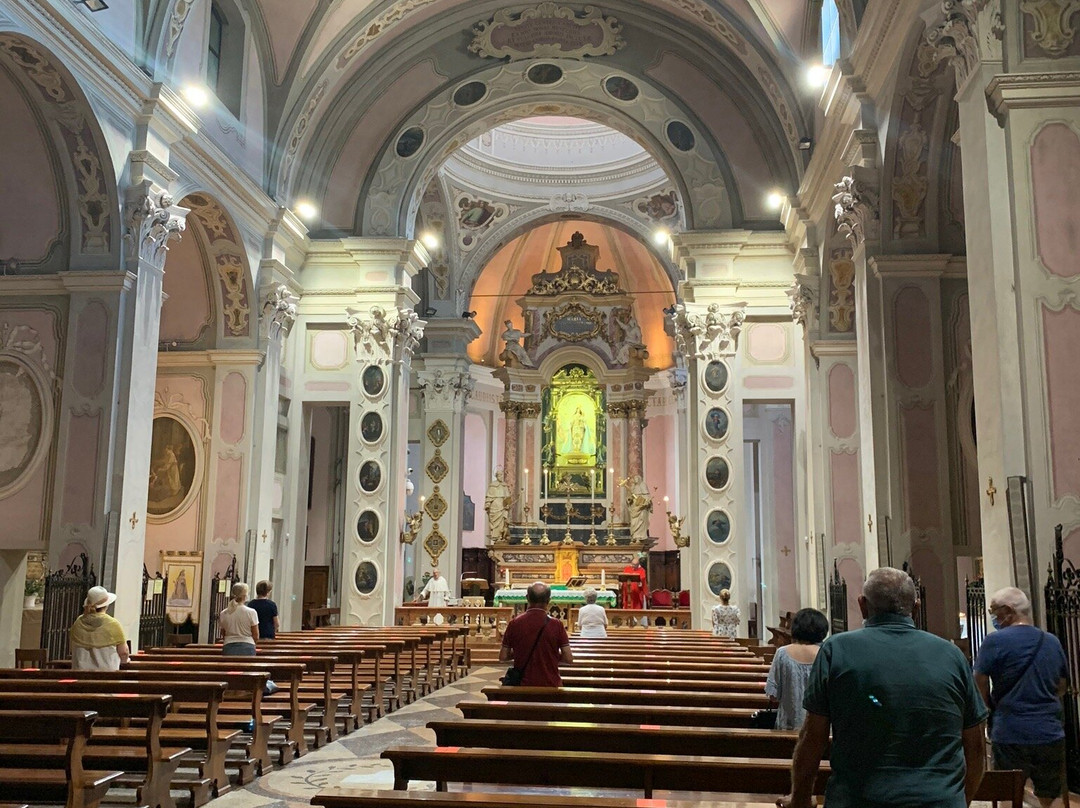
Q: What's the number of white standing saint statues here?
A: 2